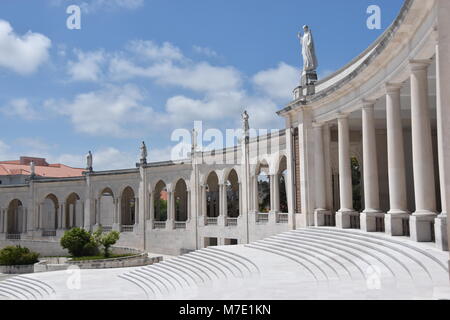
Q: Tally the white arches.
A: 11